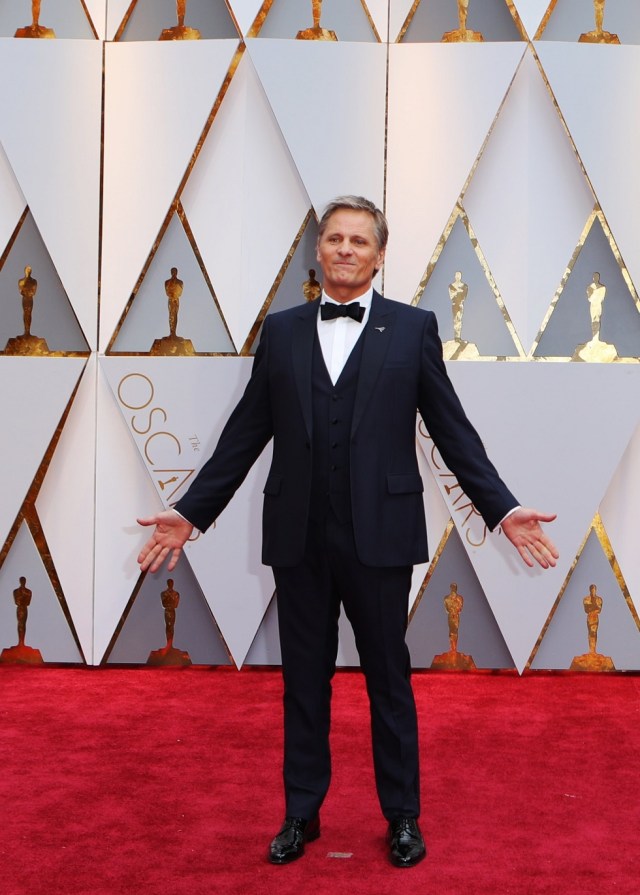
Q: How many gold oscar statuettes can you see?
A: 14